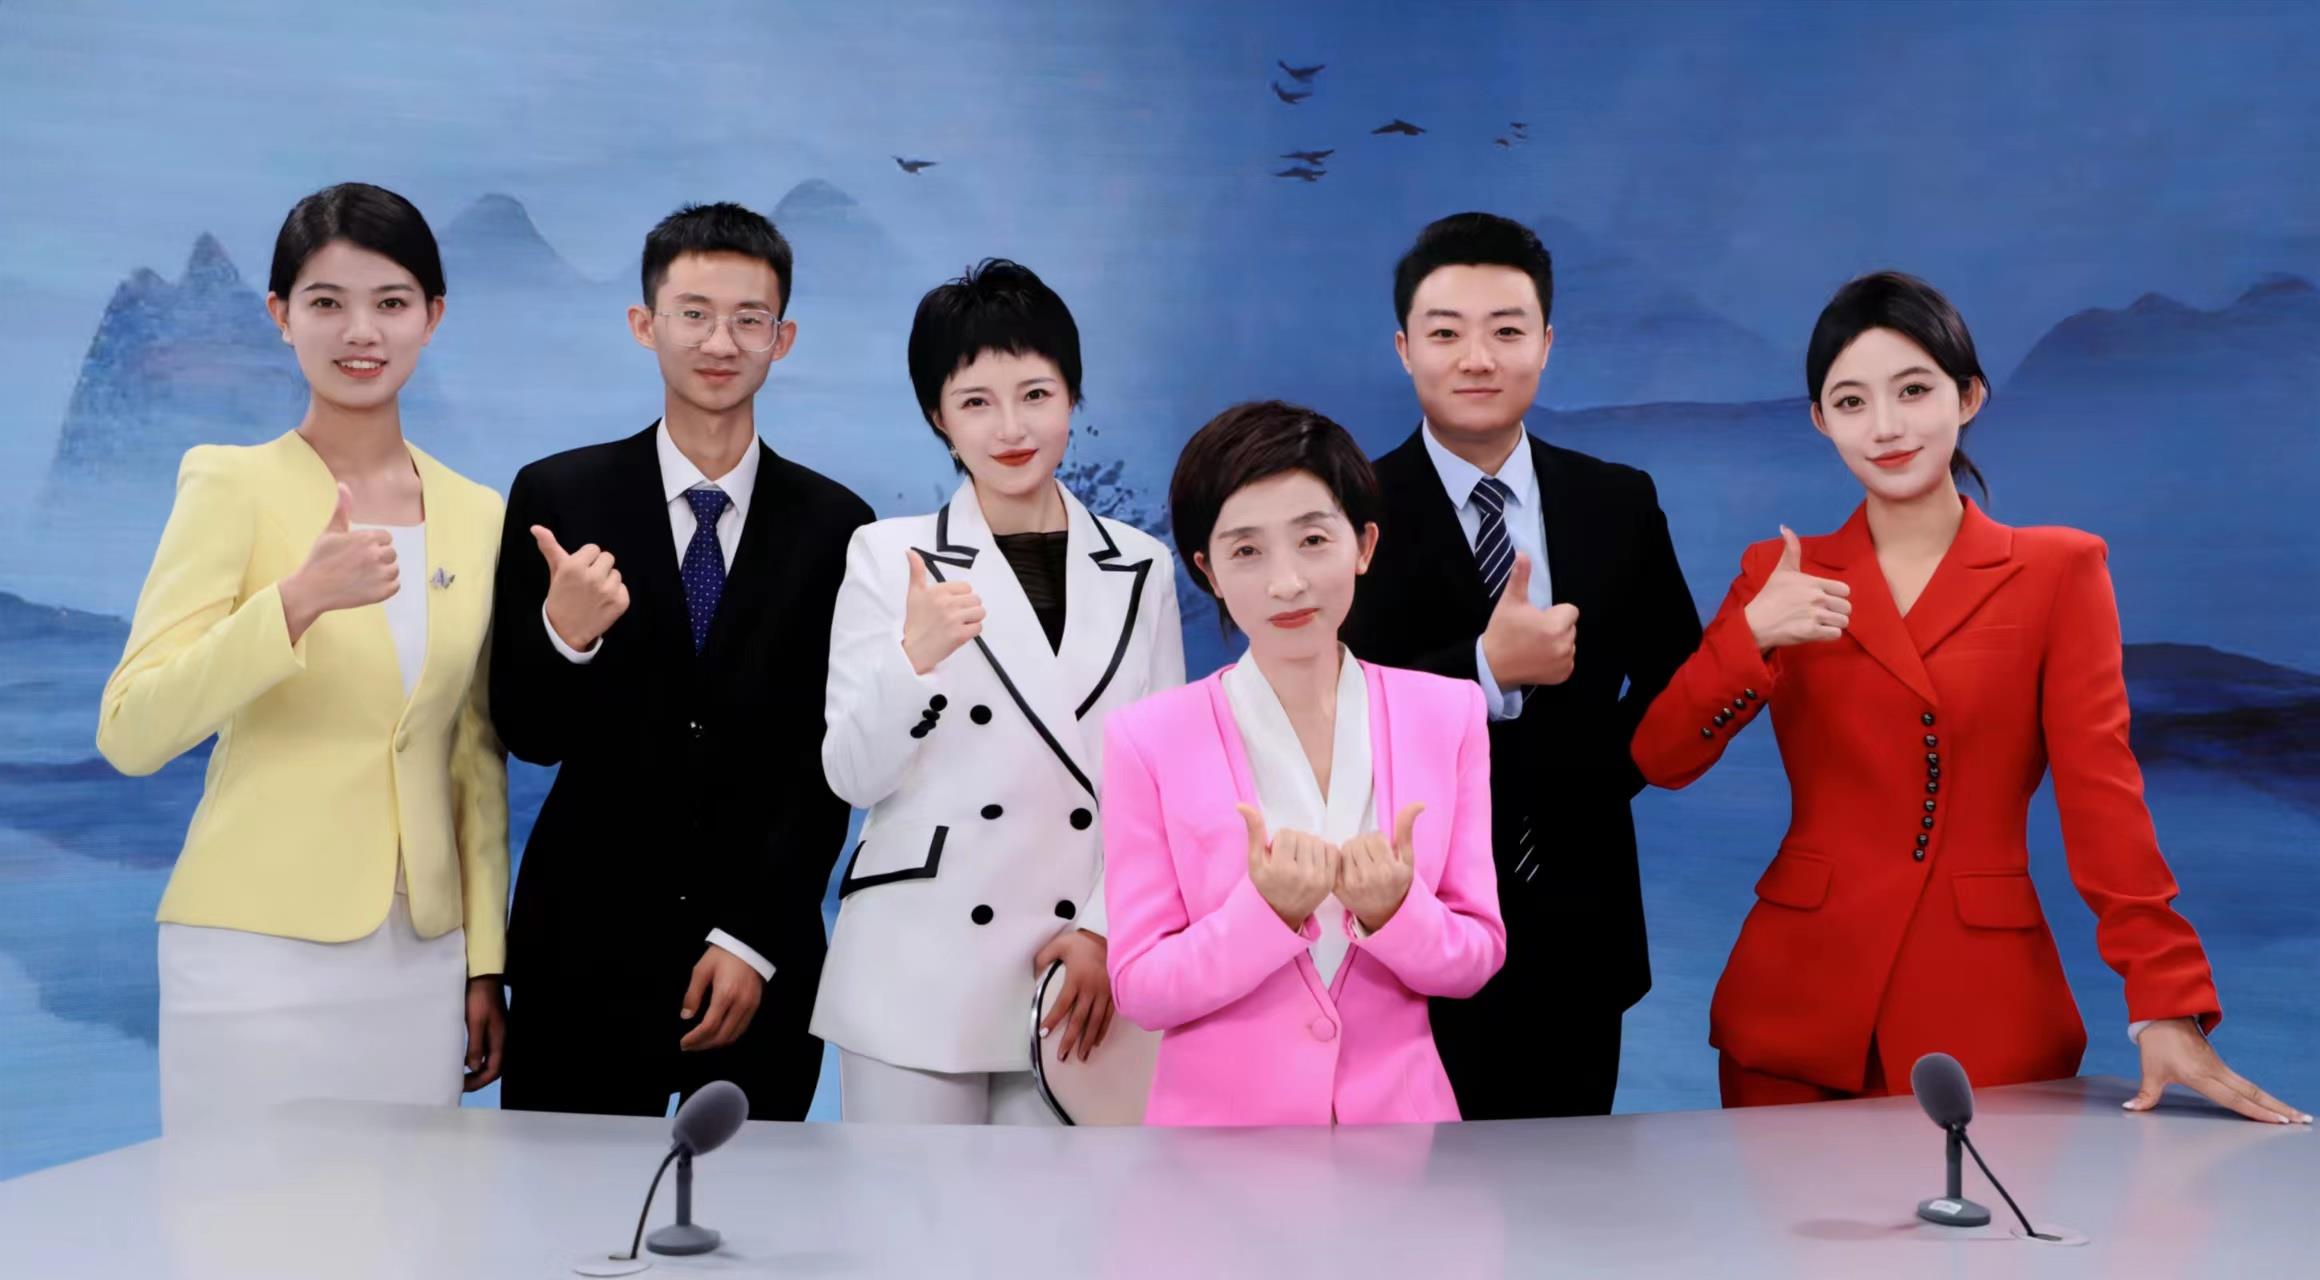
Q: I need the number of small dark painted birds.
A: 9